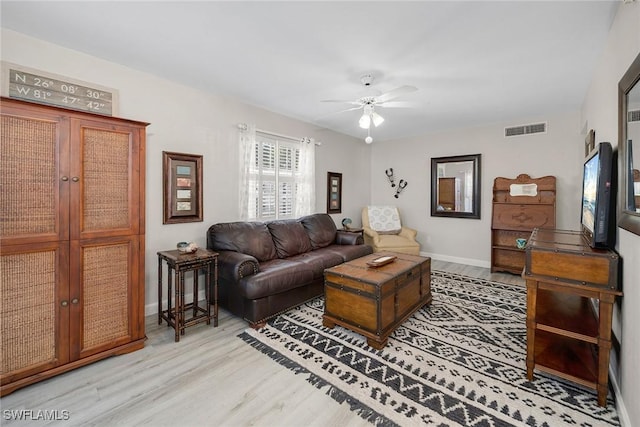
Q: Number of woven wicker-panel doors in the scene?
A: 4